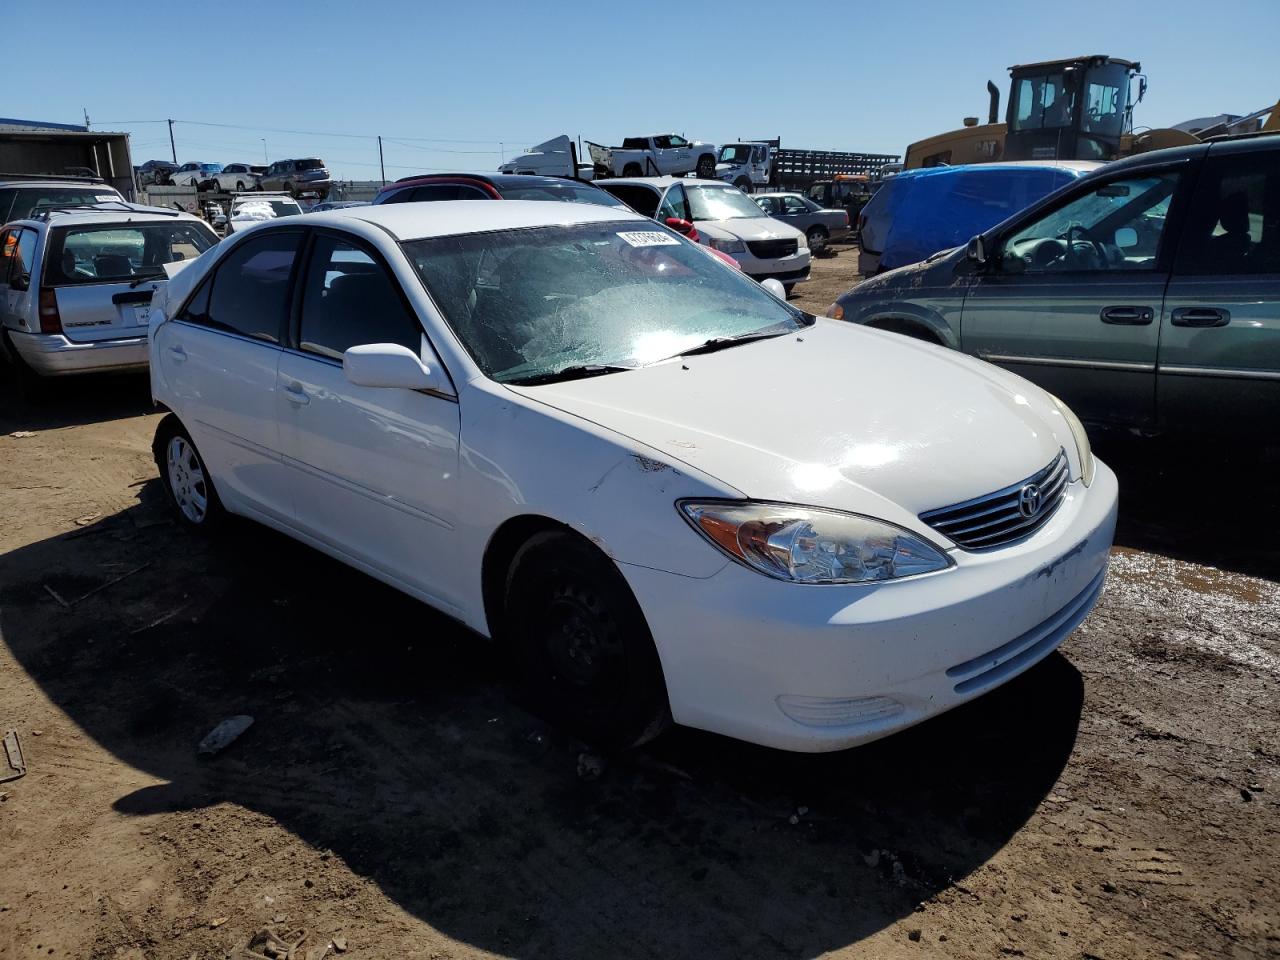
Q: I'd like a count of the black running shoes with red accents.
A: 0